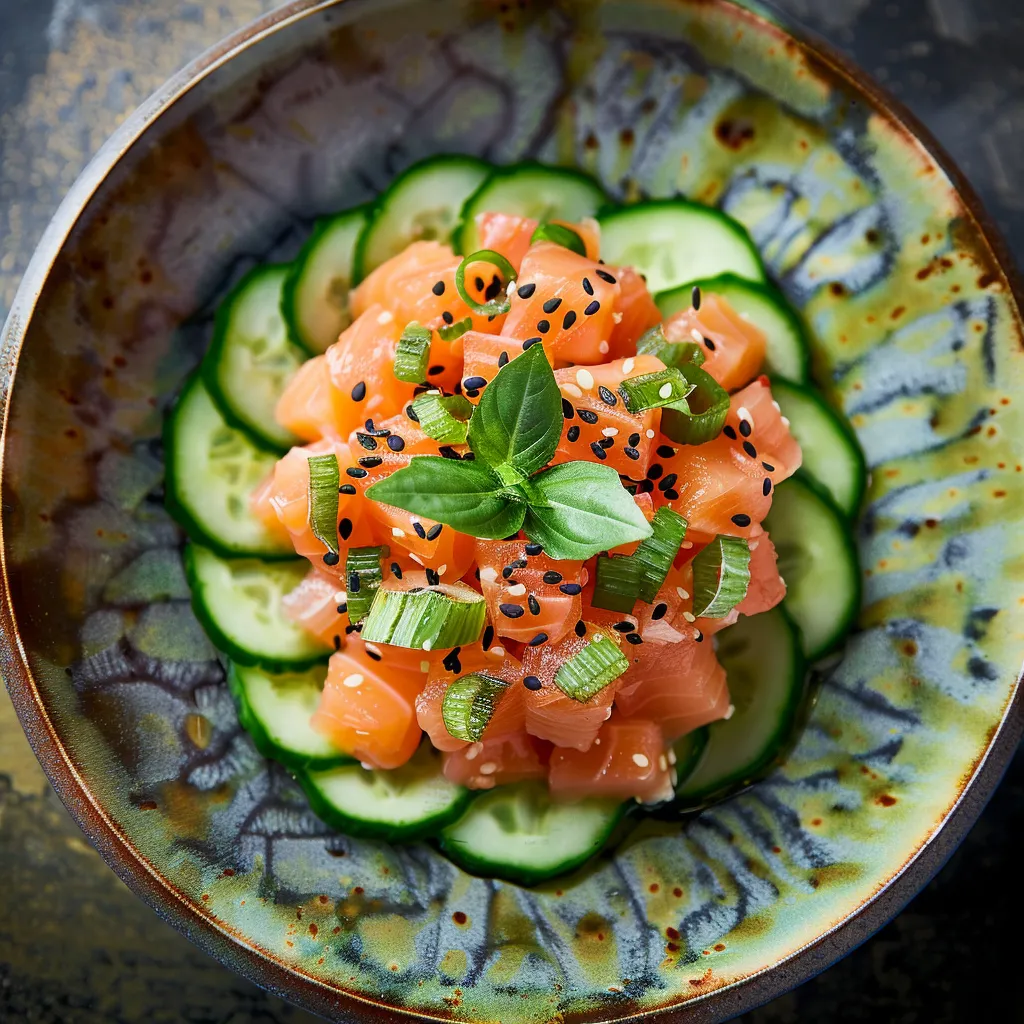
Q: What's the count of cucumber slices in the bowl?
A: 15